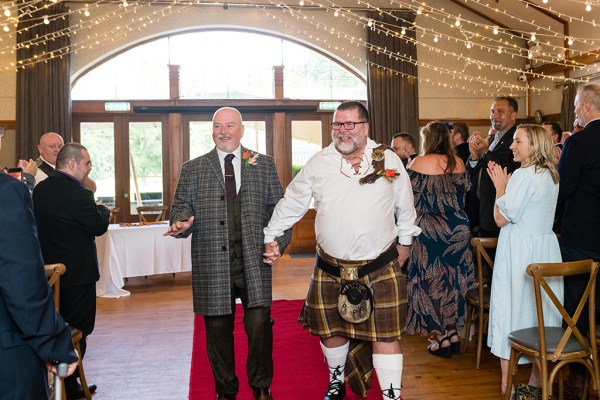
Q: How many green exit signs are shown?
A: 2